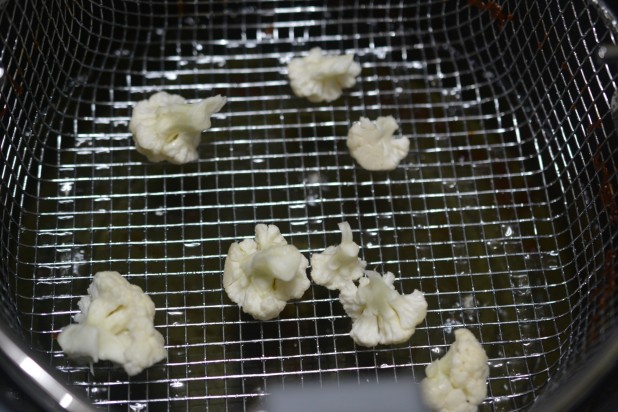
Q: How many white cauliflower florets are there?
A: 8